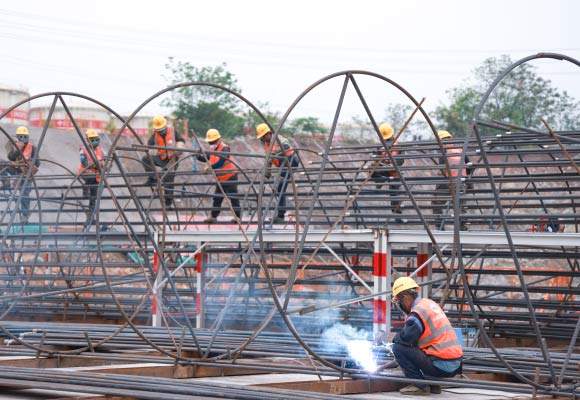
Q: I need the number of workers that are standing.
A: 7